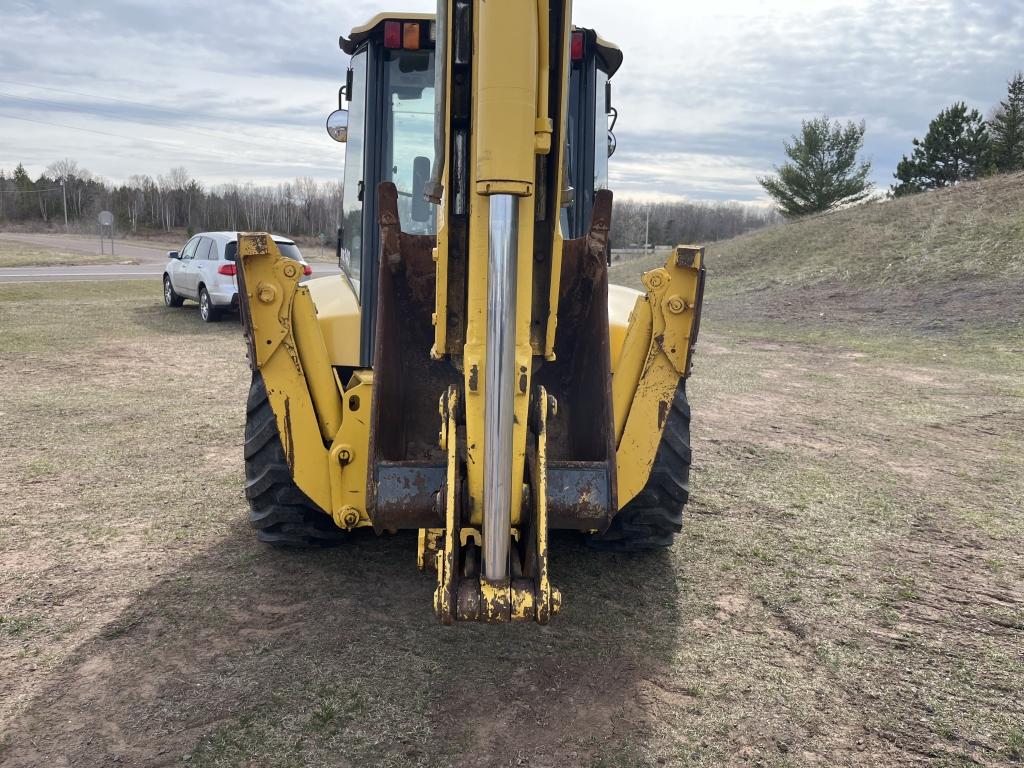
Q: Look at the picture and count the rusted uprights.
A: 2